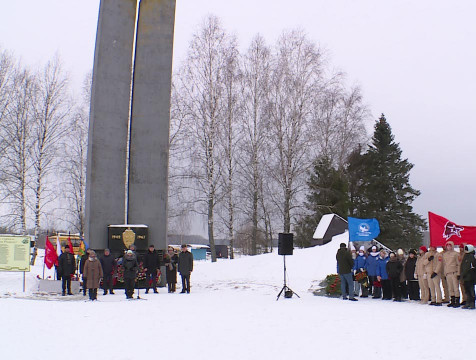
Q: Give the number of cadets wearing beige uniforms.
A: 5